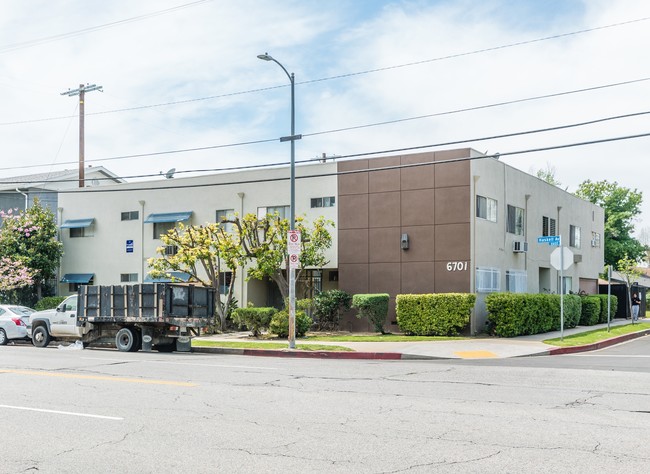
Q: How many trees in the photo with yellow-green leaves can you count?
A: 2